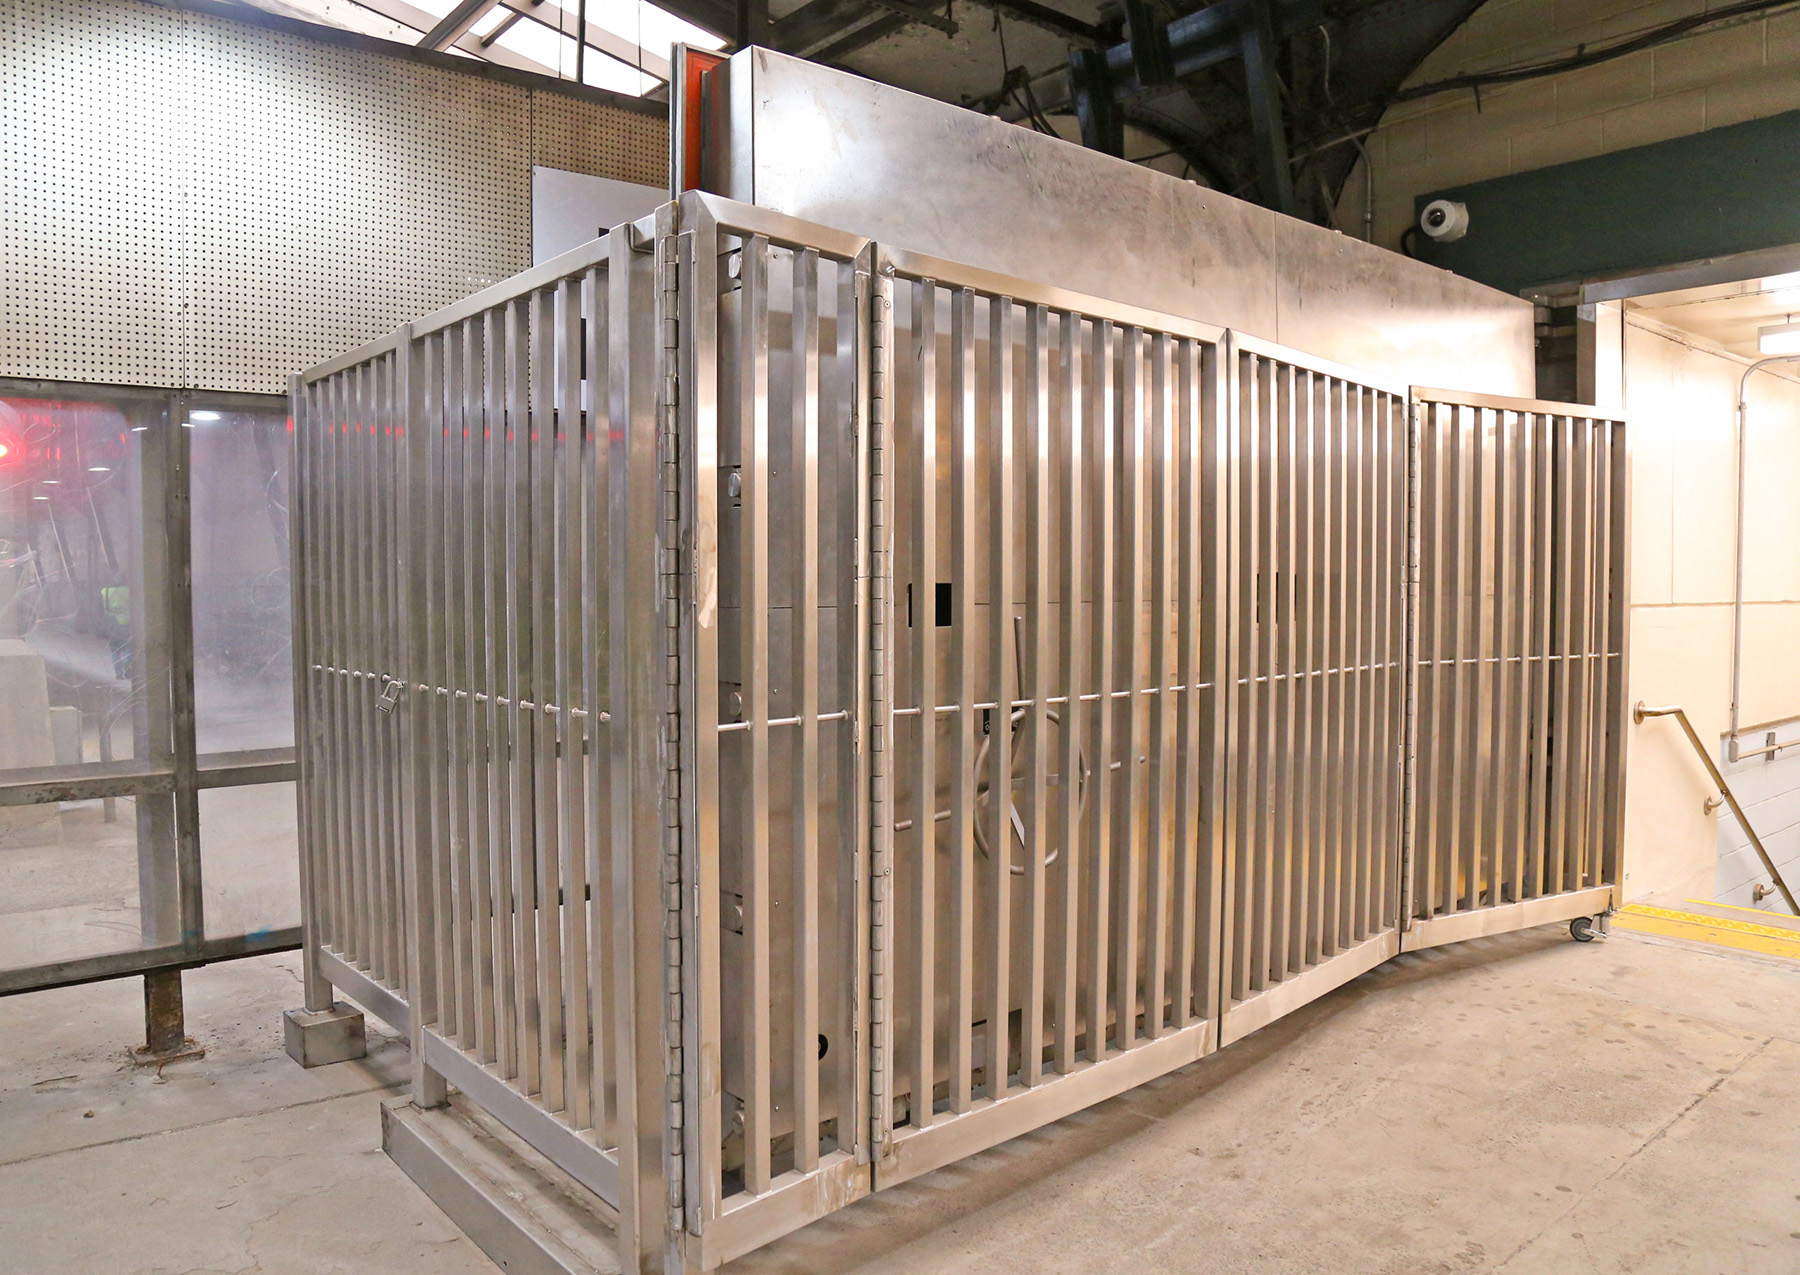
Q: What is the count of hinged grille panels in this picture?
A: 4